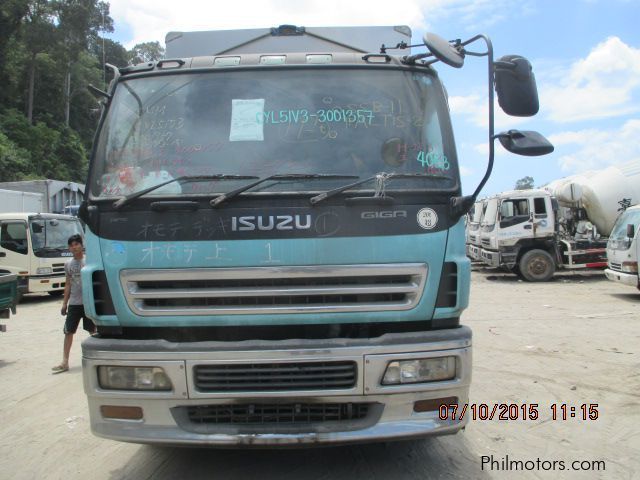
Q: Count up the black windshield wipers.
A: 3